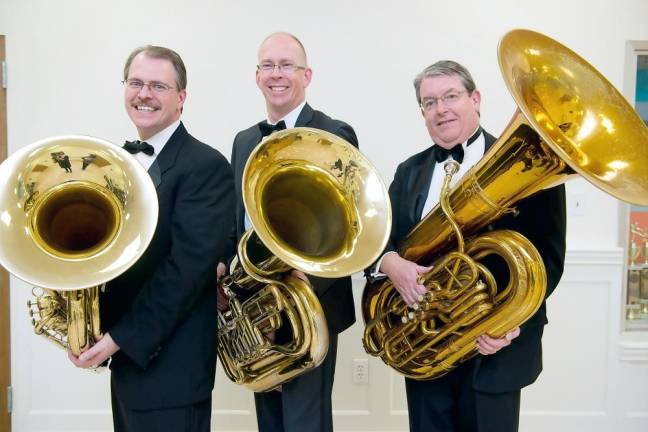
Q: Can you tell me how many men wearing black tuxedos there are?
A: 3